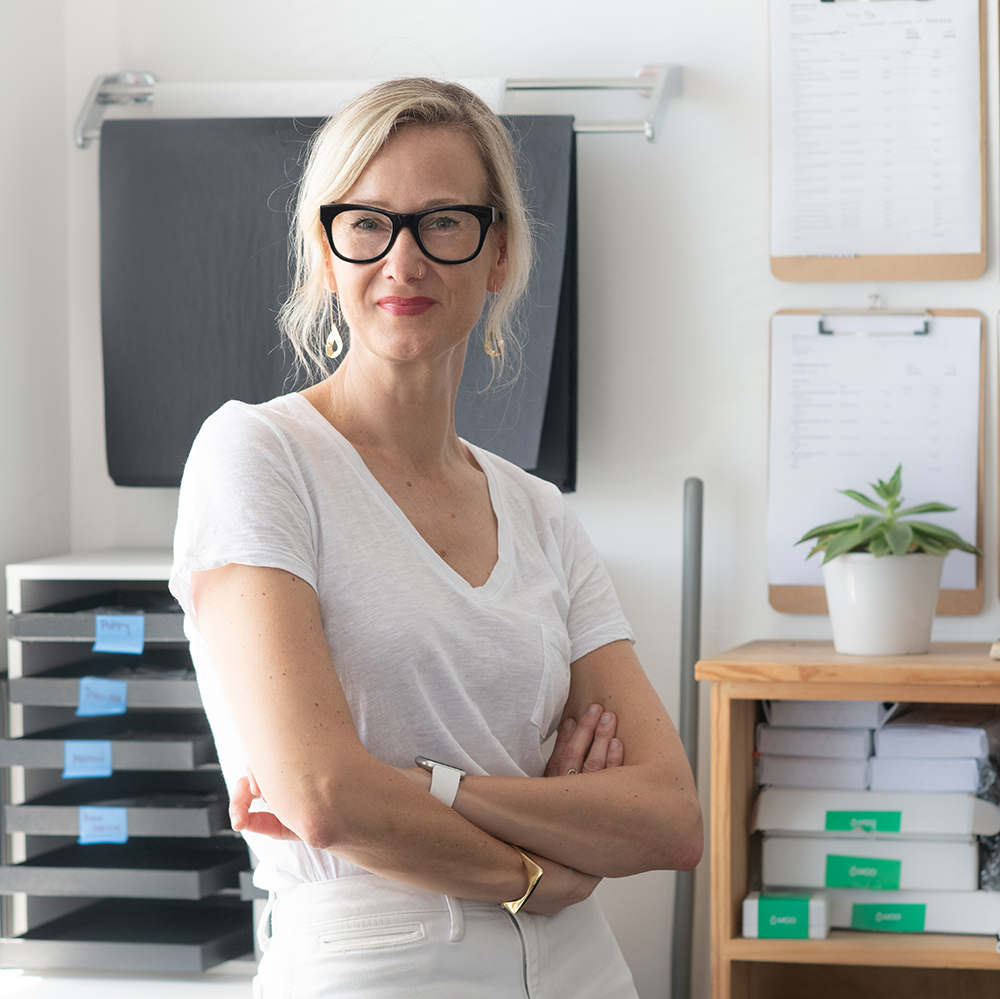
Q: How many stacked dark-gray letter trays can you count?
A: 6